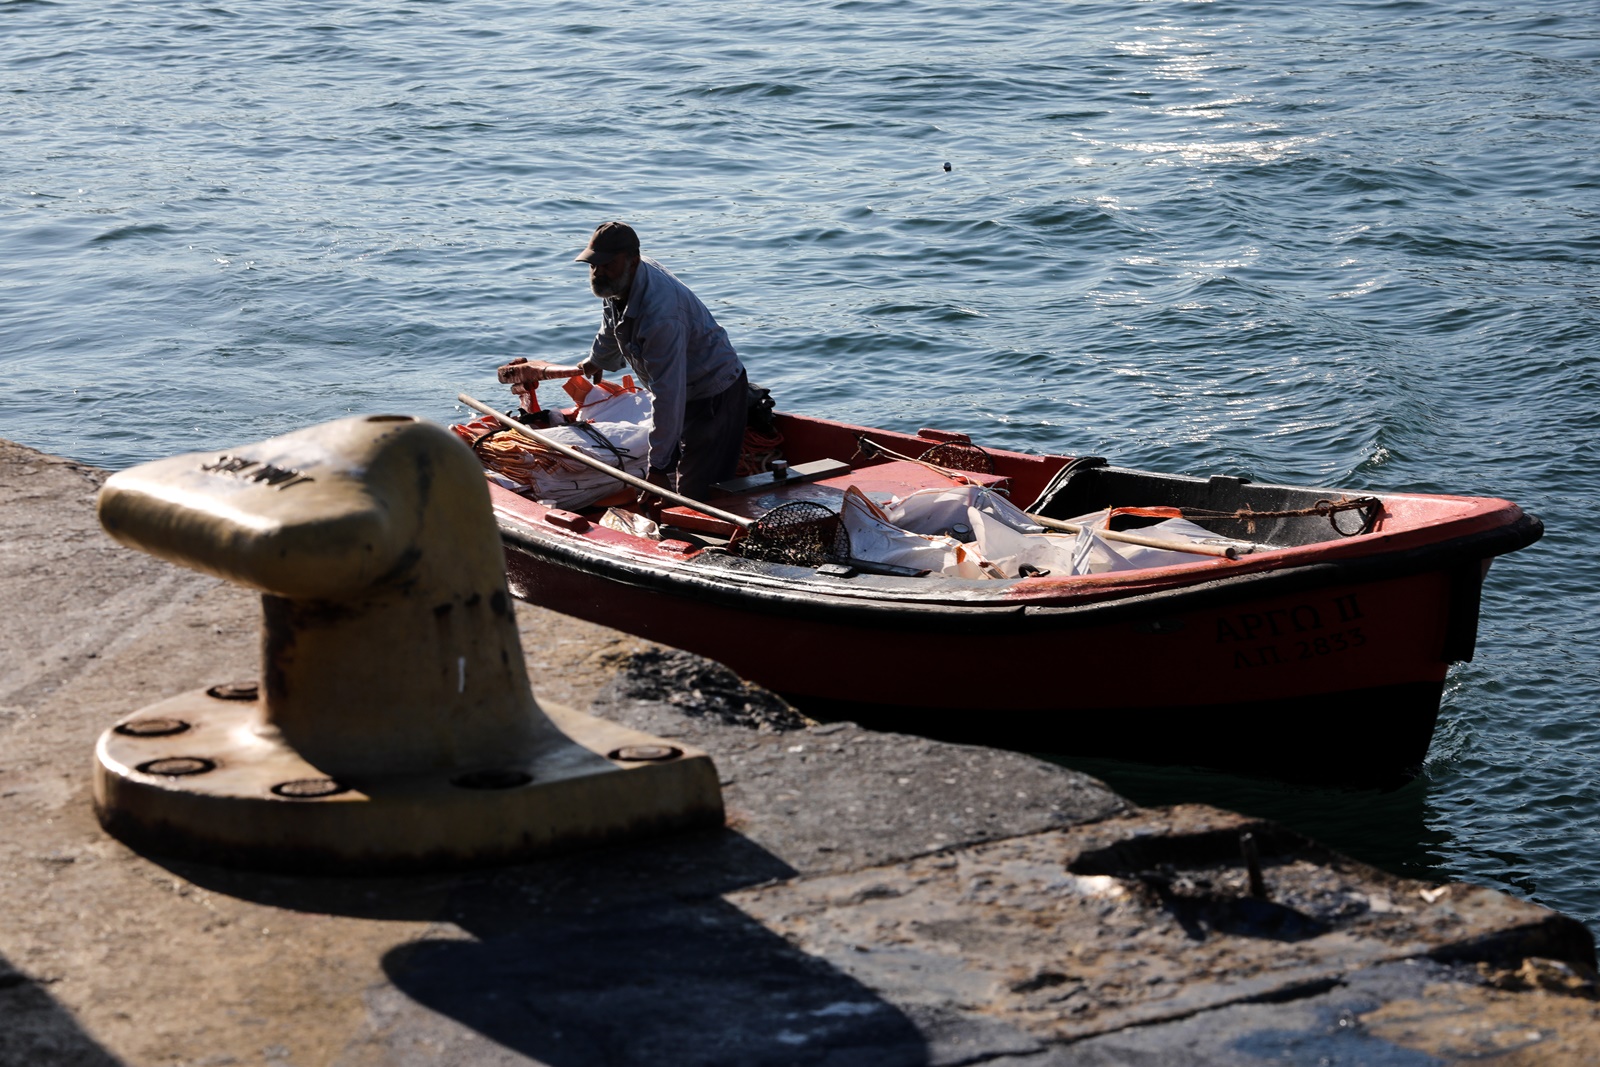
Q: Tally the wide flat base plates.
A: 1